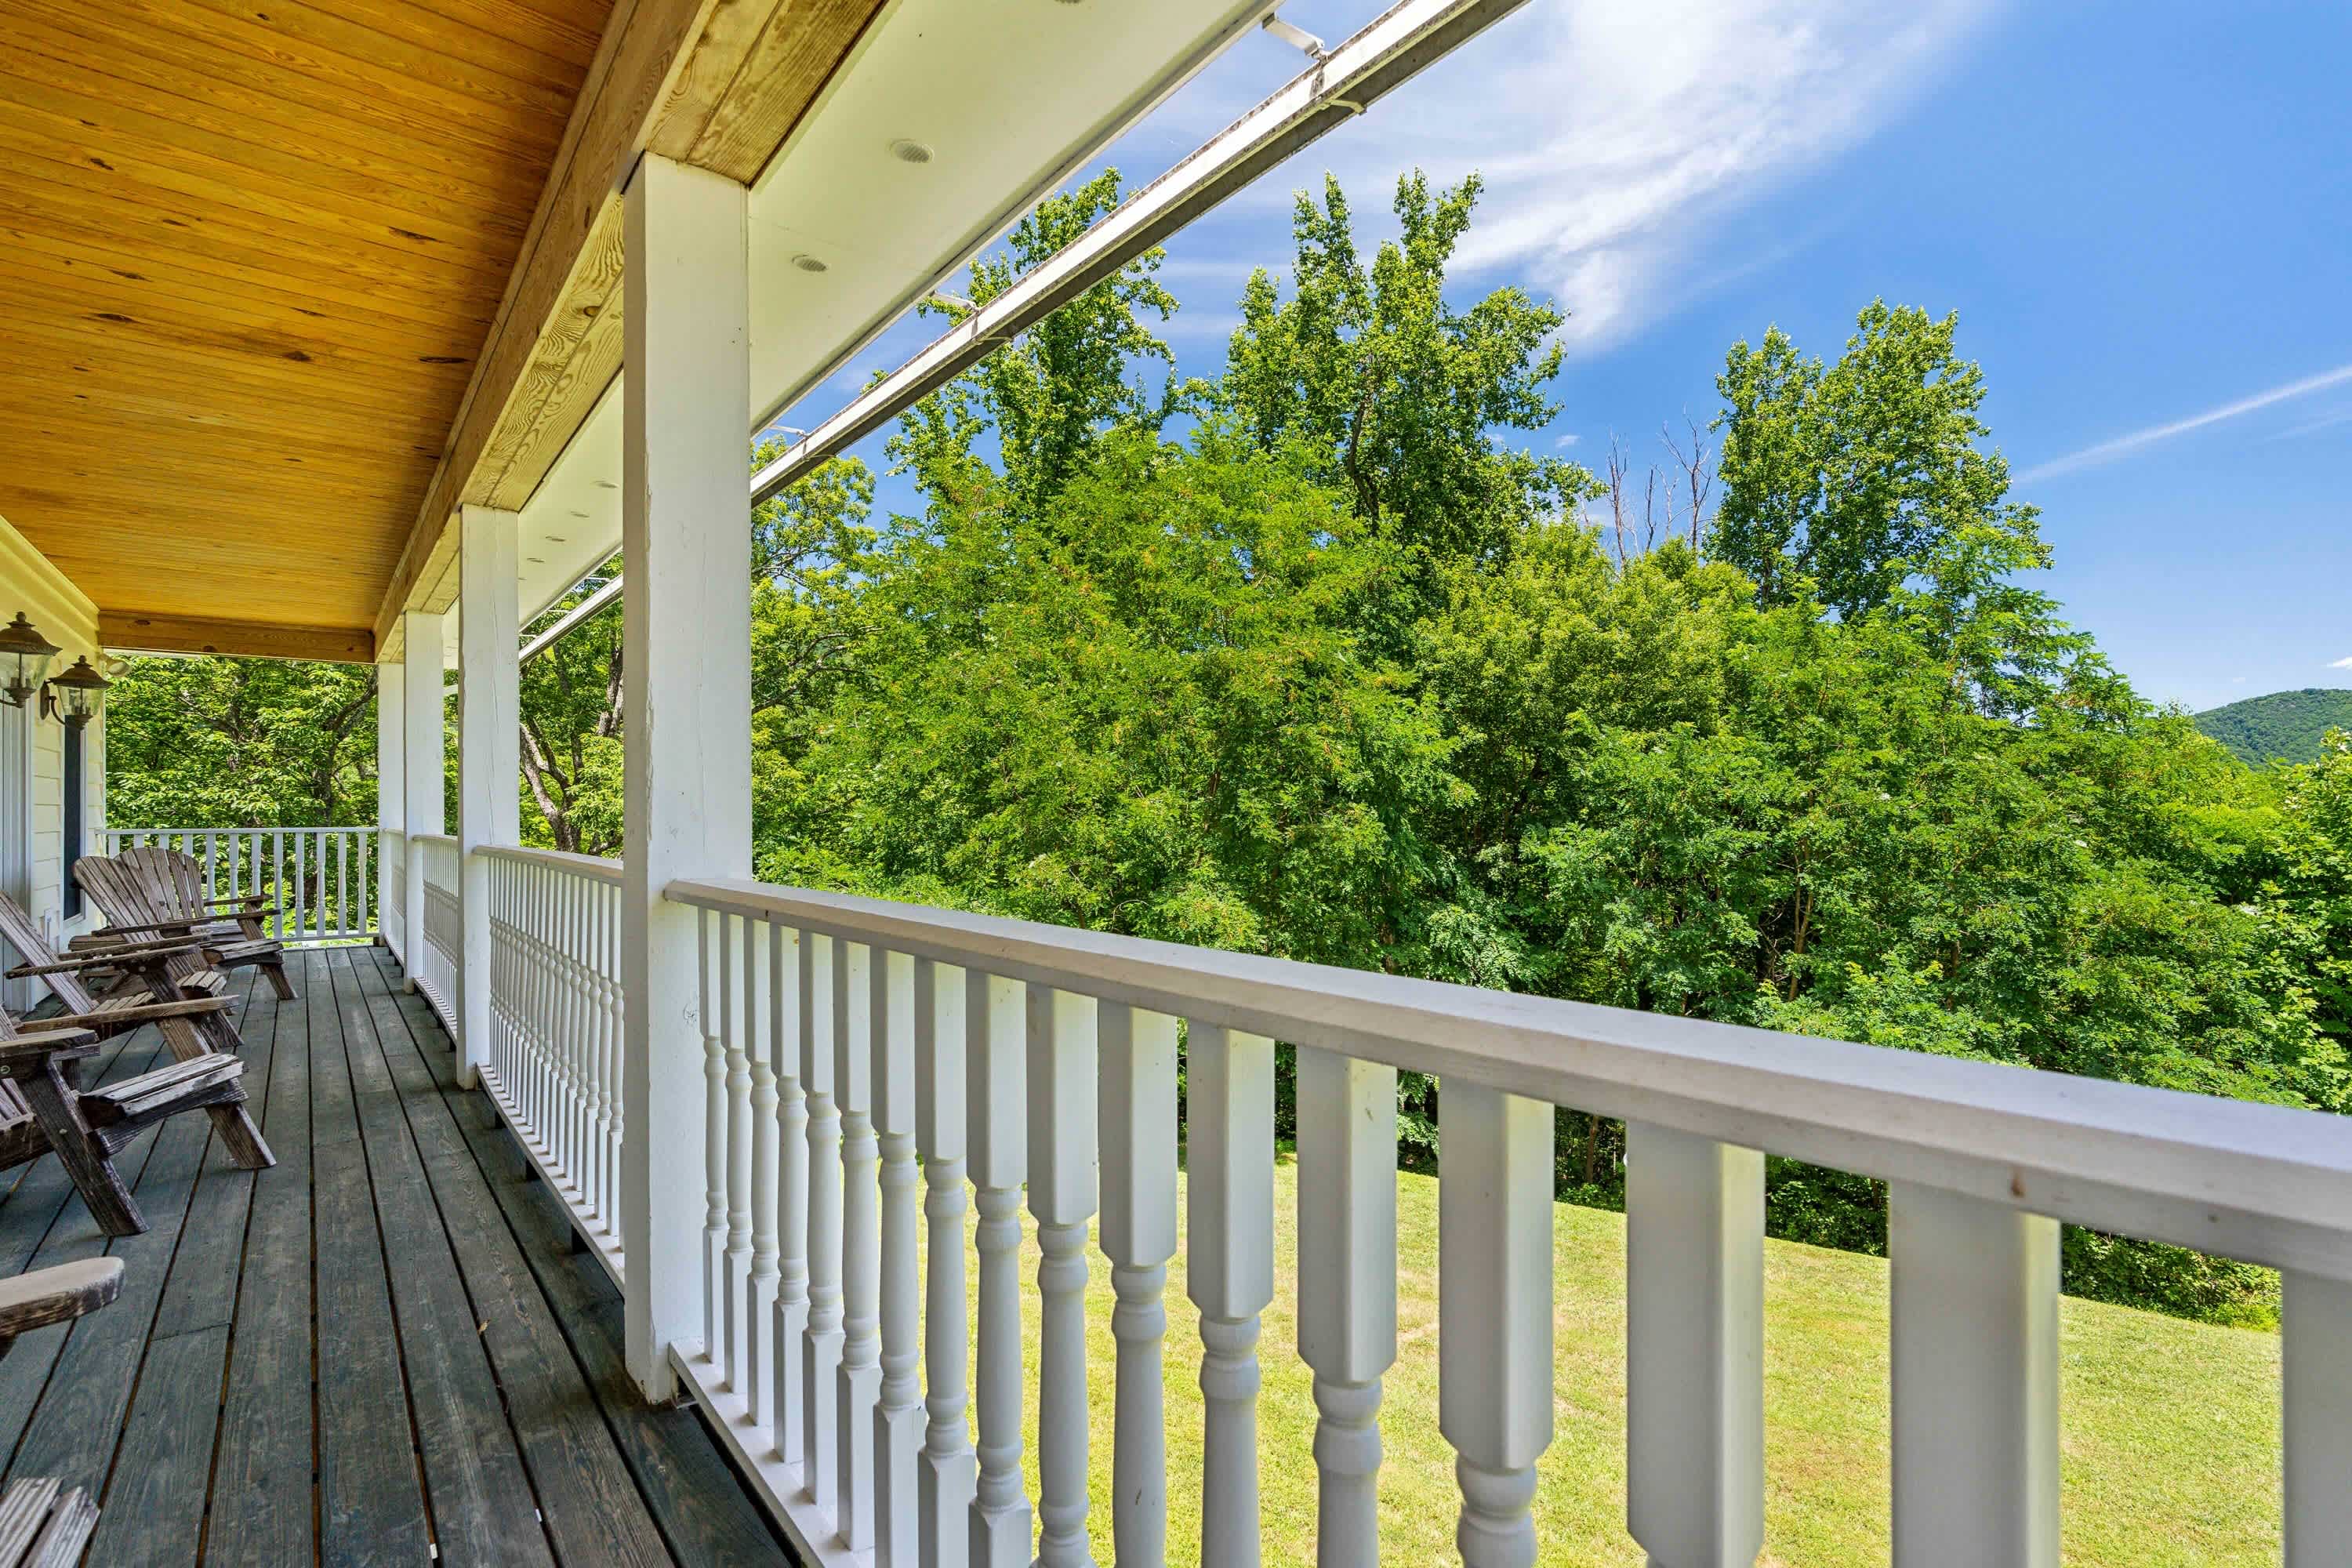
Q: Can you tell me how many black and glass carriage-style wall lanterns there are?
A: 2